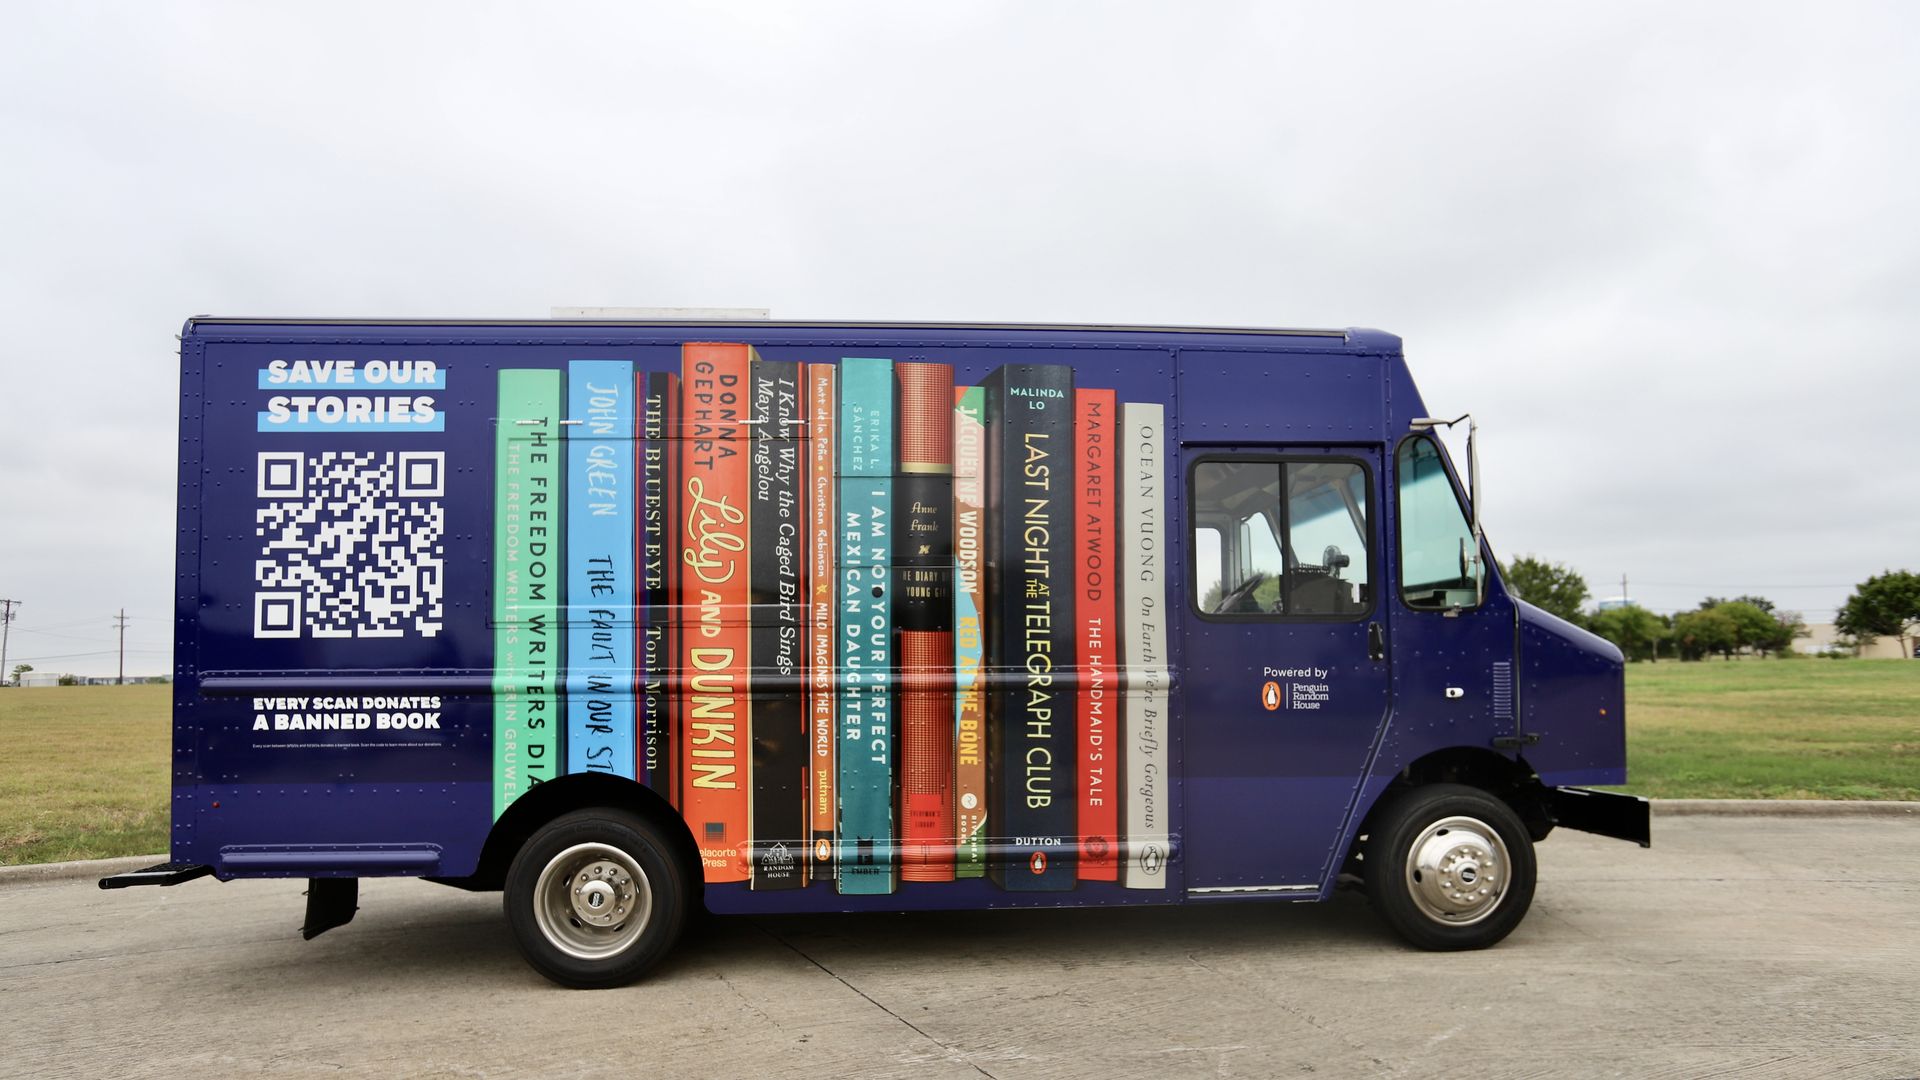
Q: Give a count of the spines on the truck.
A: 12